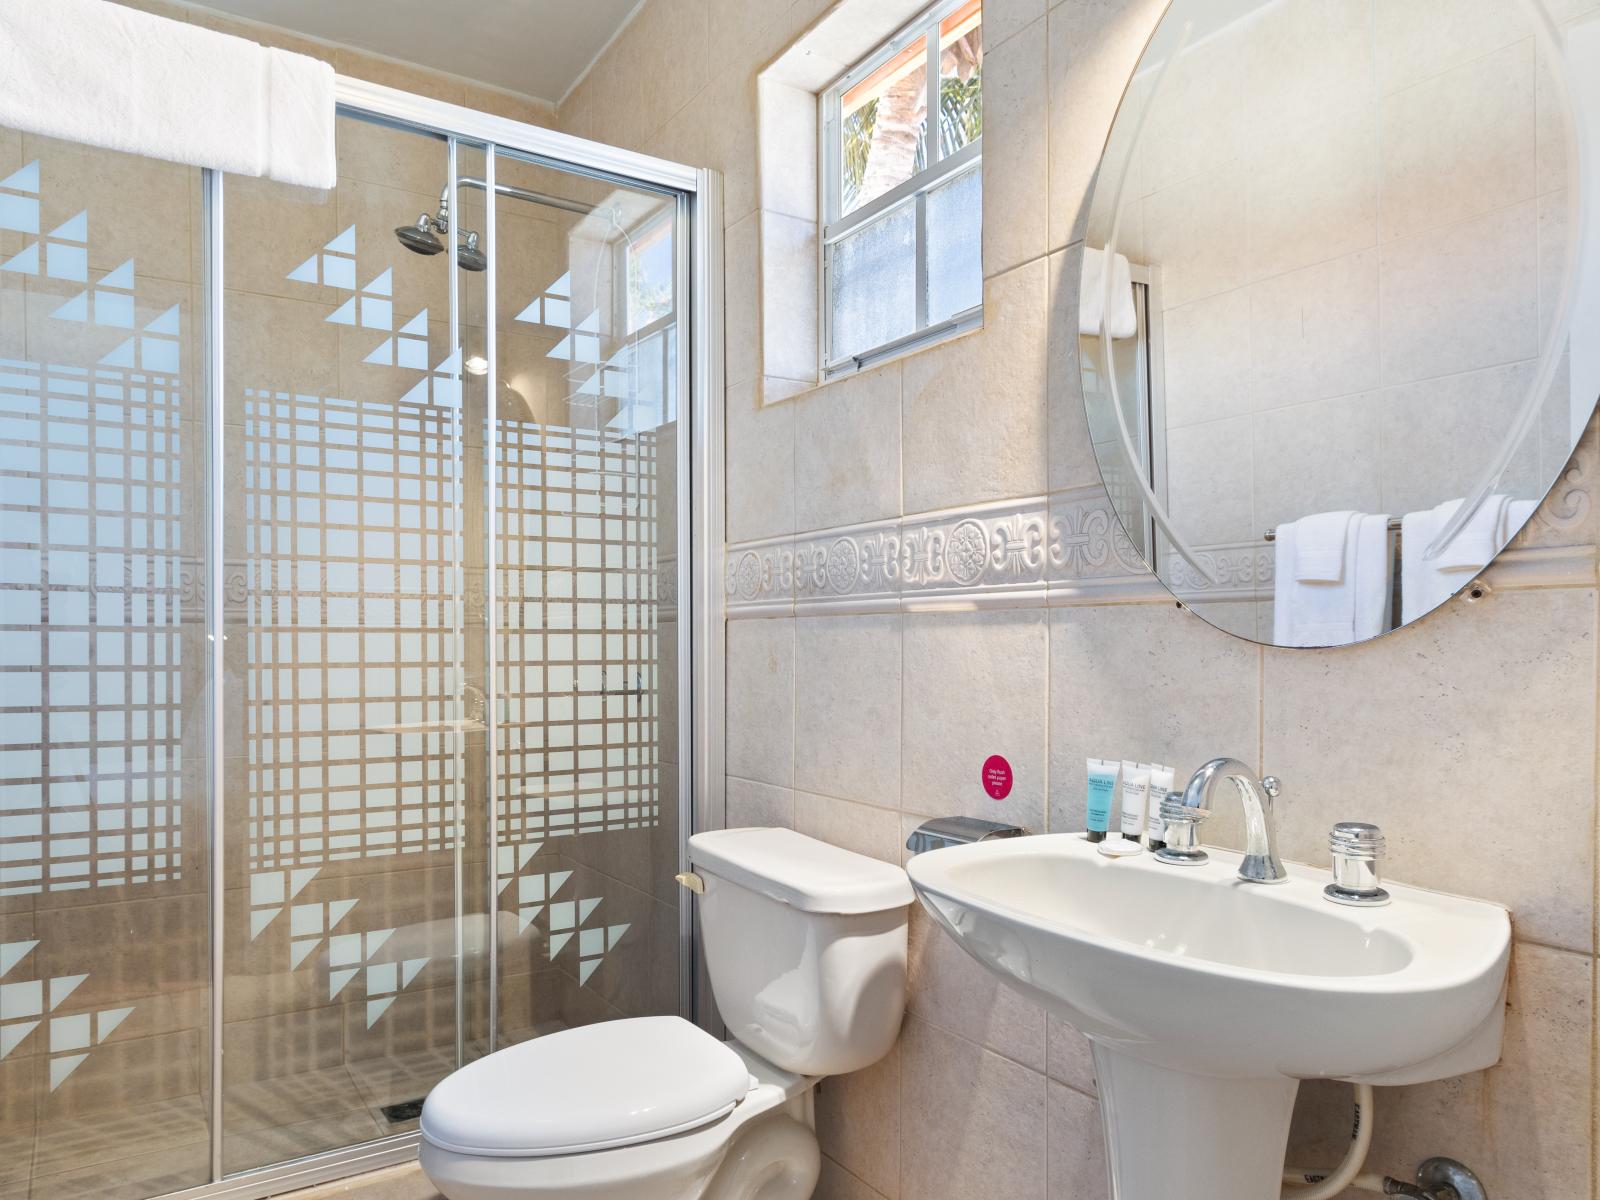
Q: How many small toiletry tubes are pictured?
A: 3